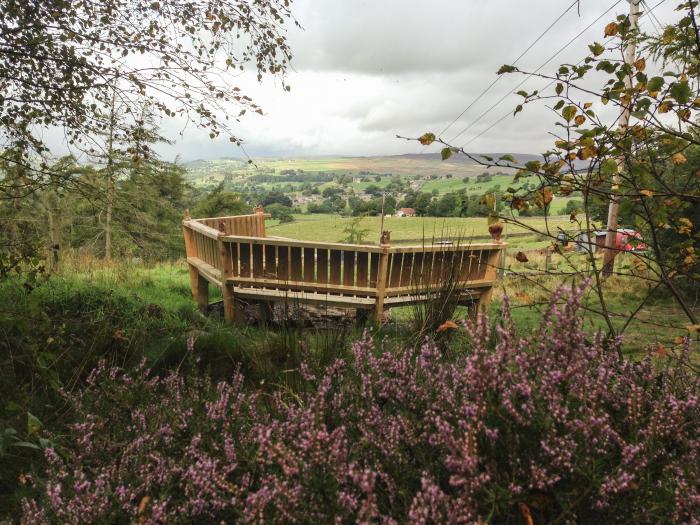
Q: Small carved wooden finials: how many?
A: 5